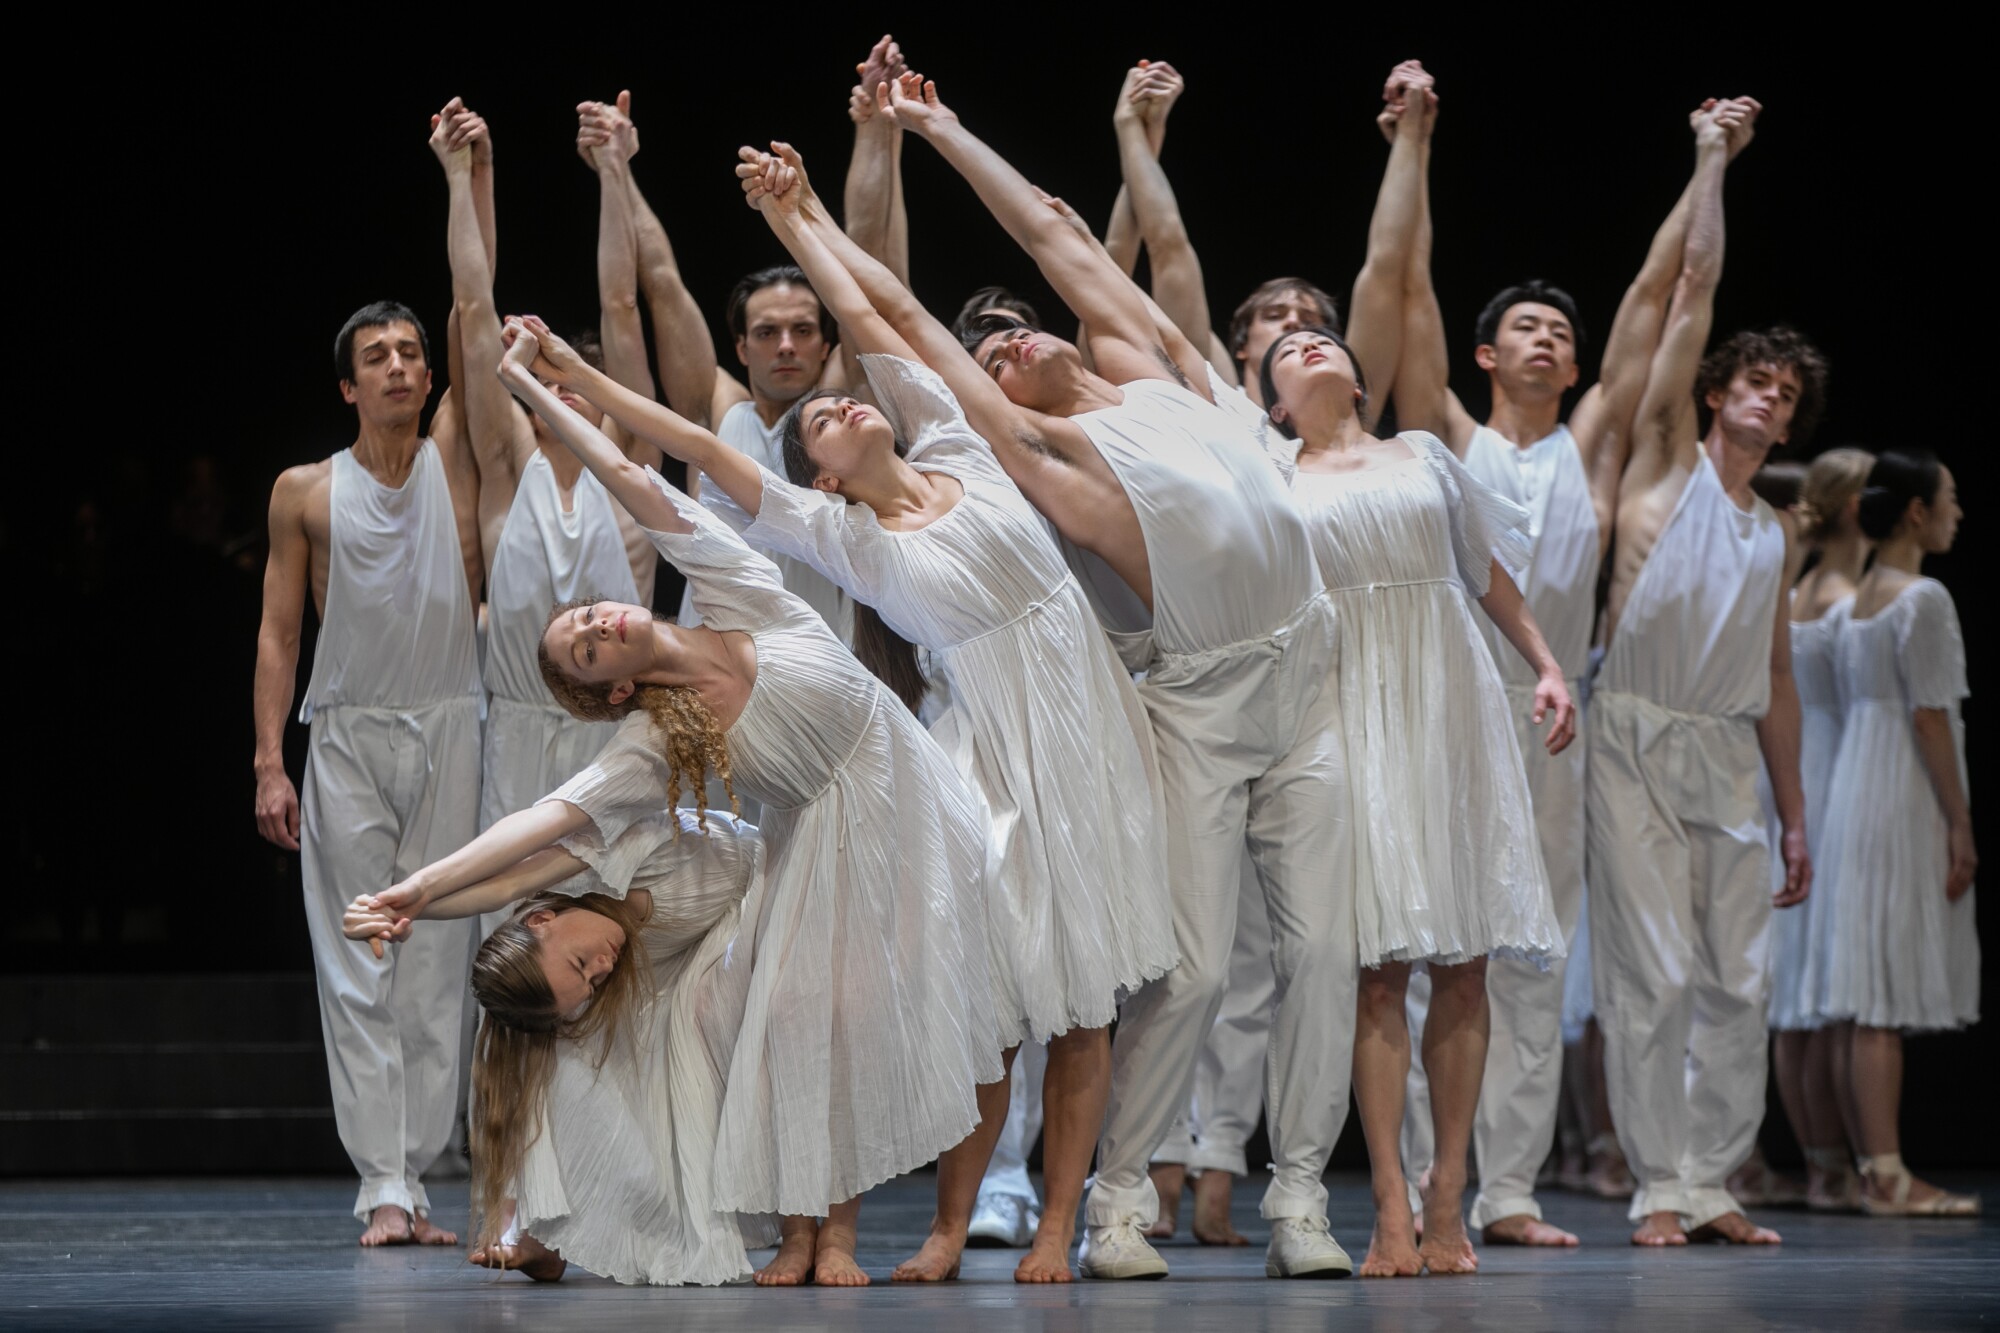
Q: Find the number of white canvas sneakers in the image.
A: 3